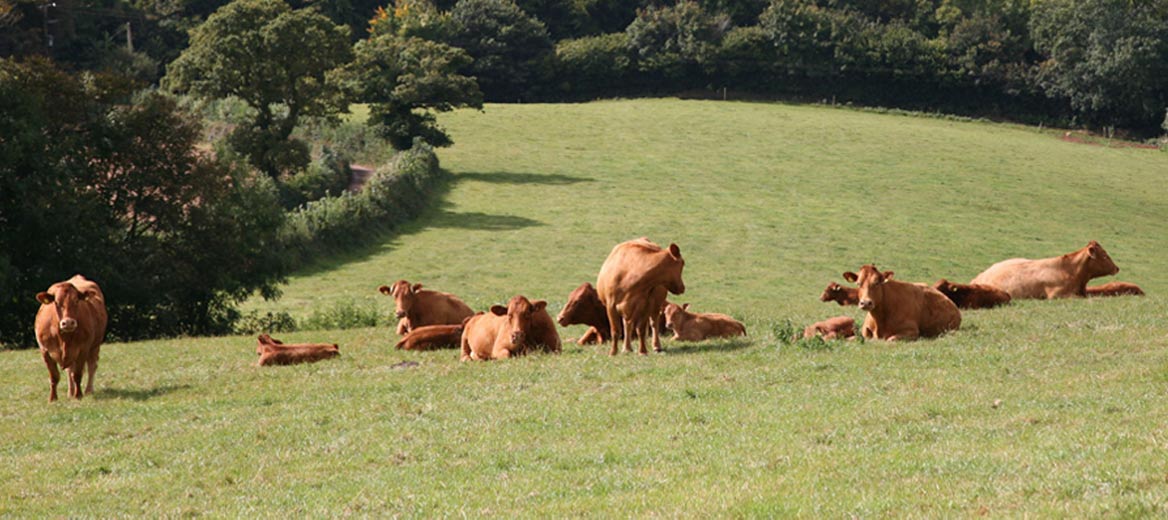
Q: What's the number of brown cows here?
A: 14